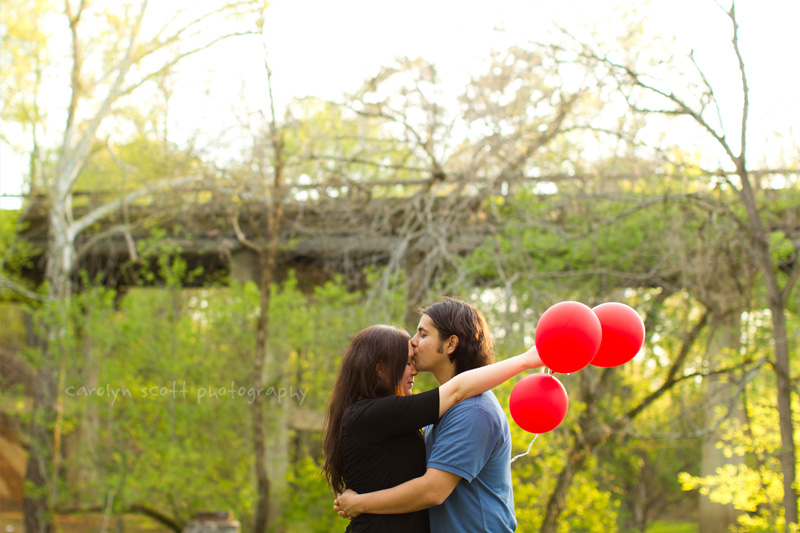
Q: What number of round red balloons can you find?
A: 3